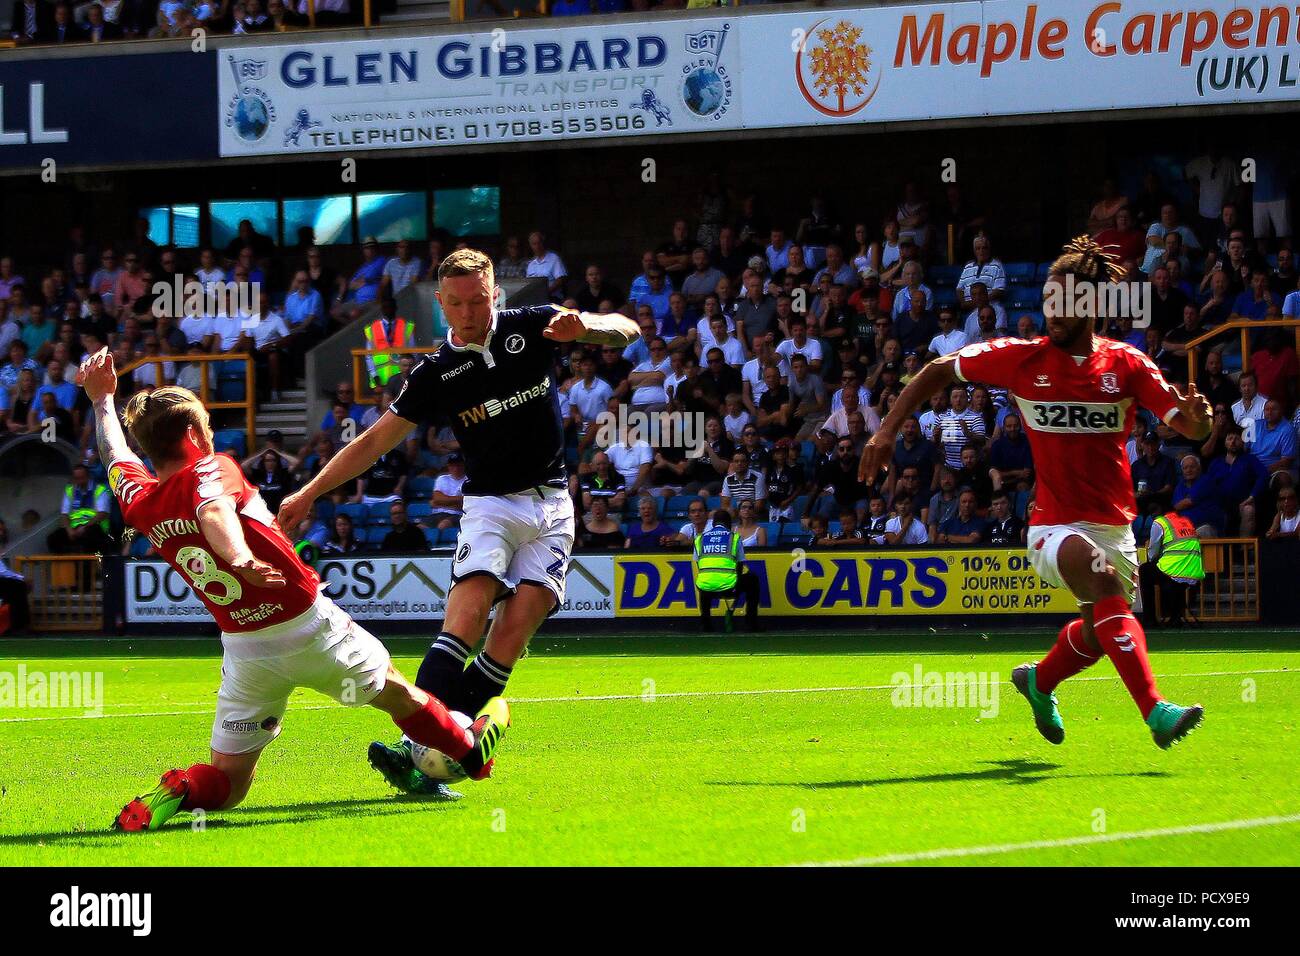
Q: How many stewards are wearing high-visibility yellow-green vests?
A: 4